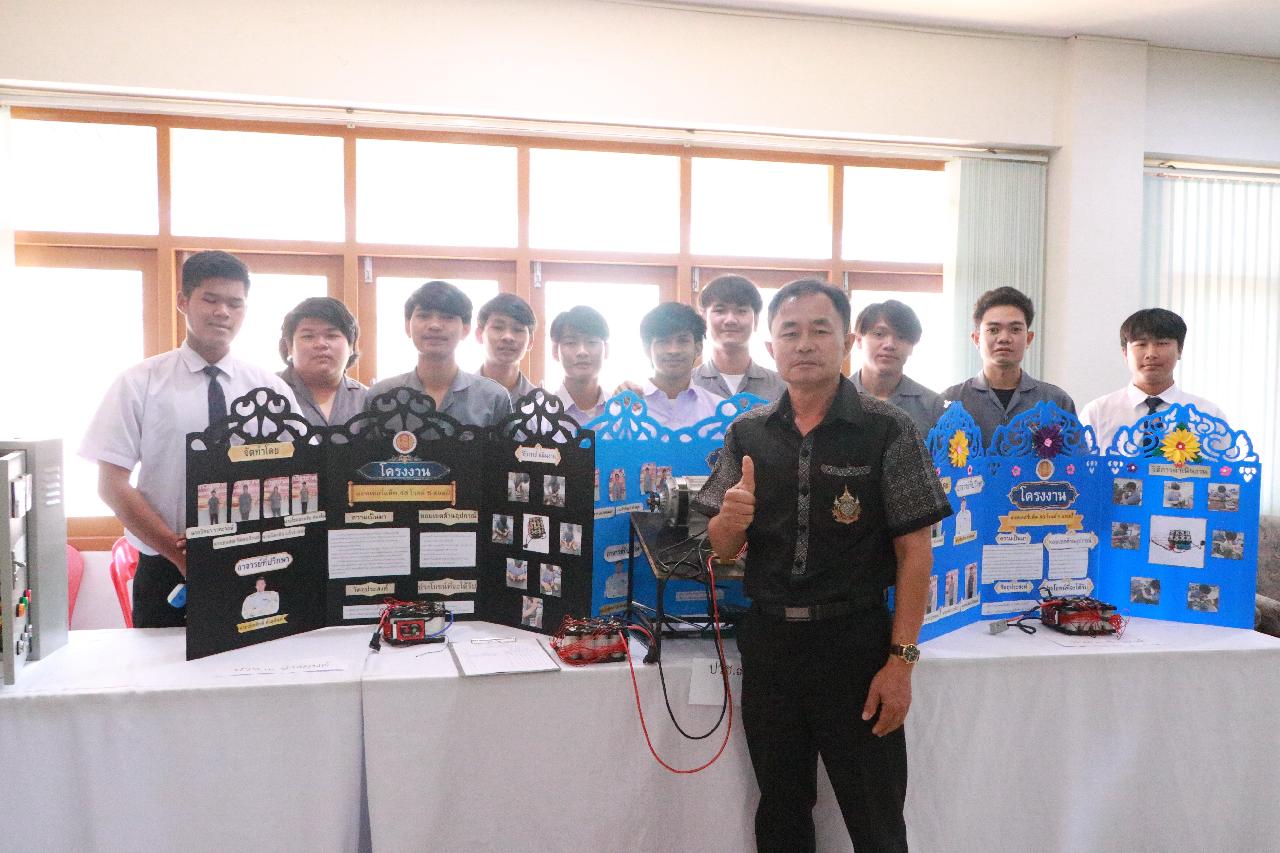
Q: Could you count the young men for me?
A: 10